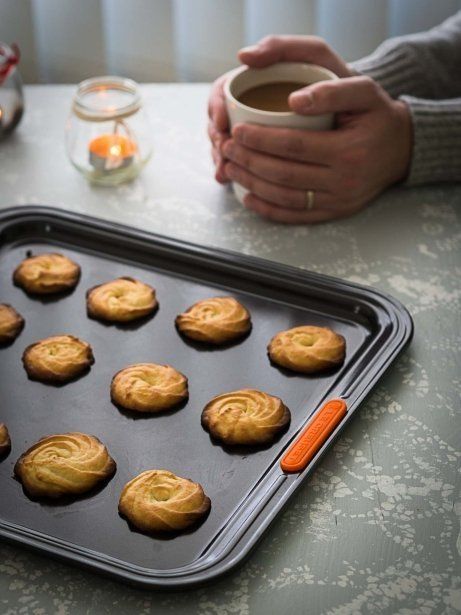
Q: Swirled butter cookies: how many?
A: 11